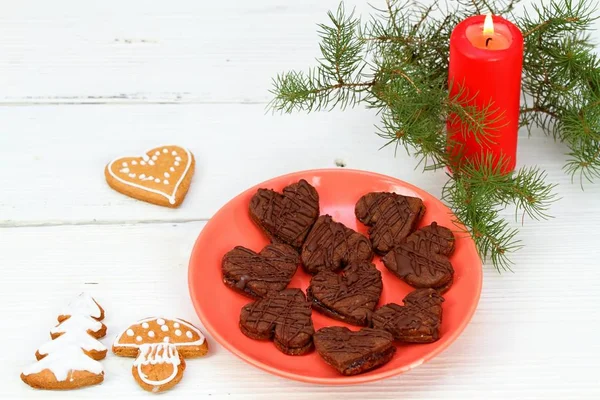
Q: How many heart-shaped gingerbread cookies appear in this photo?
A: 1